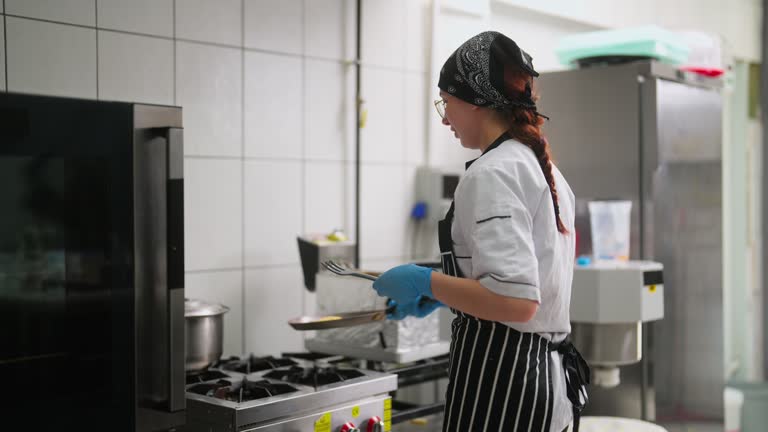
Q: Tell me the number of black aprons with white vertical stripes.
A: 1